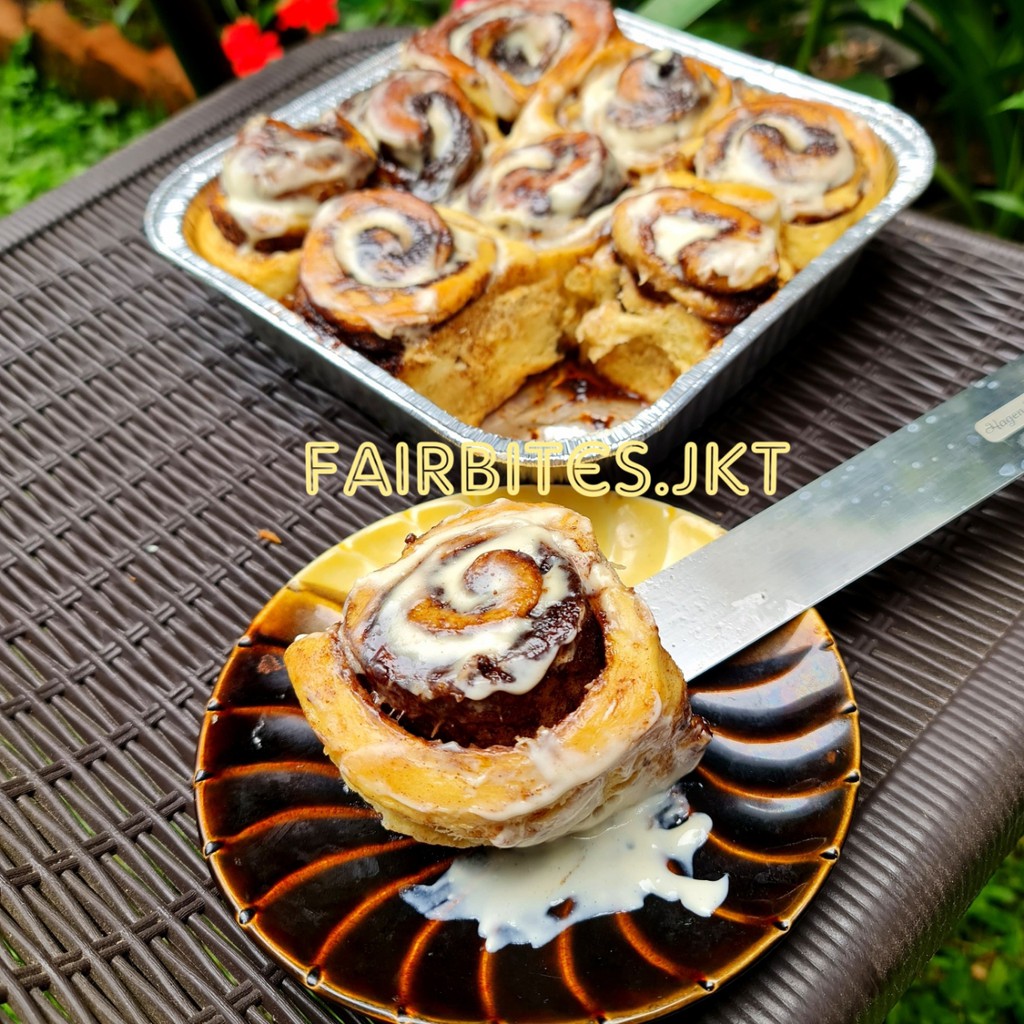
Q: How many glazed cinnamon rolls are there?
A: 9